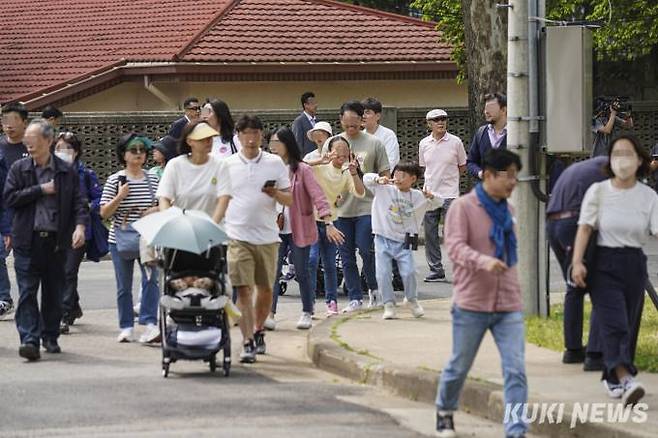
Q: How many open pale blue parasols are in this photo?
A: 1